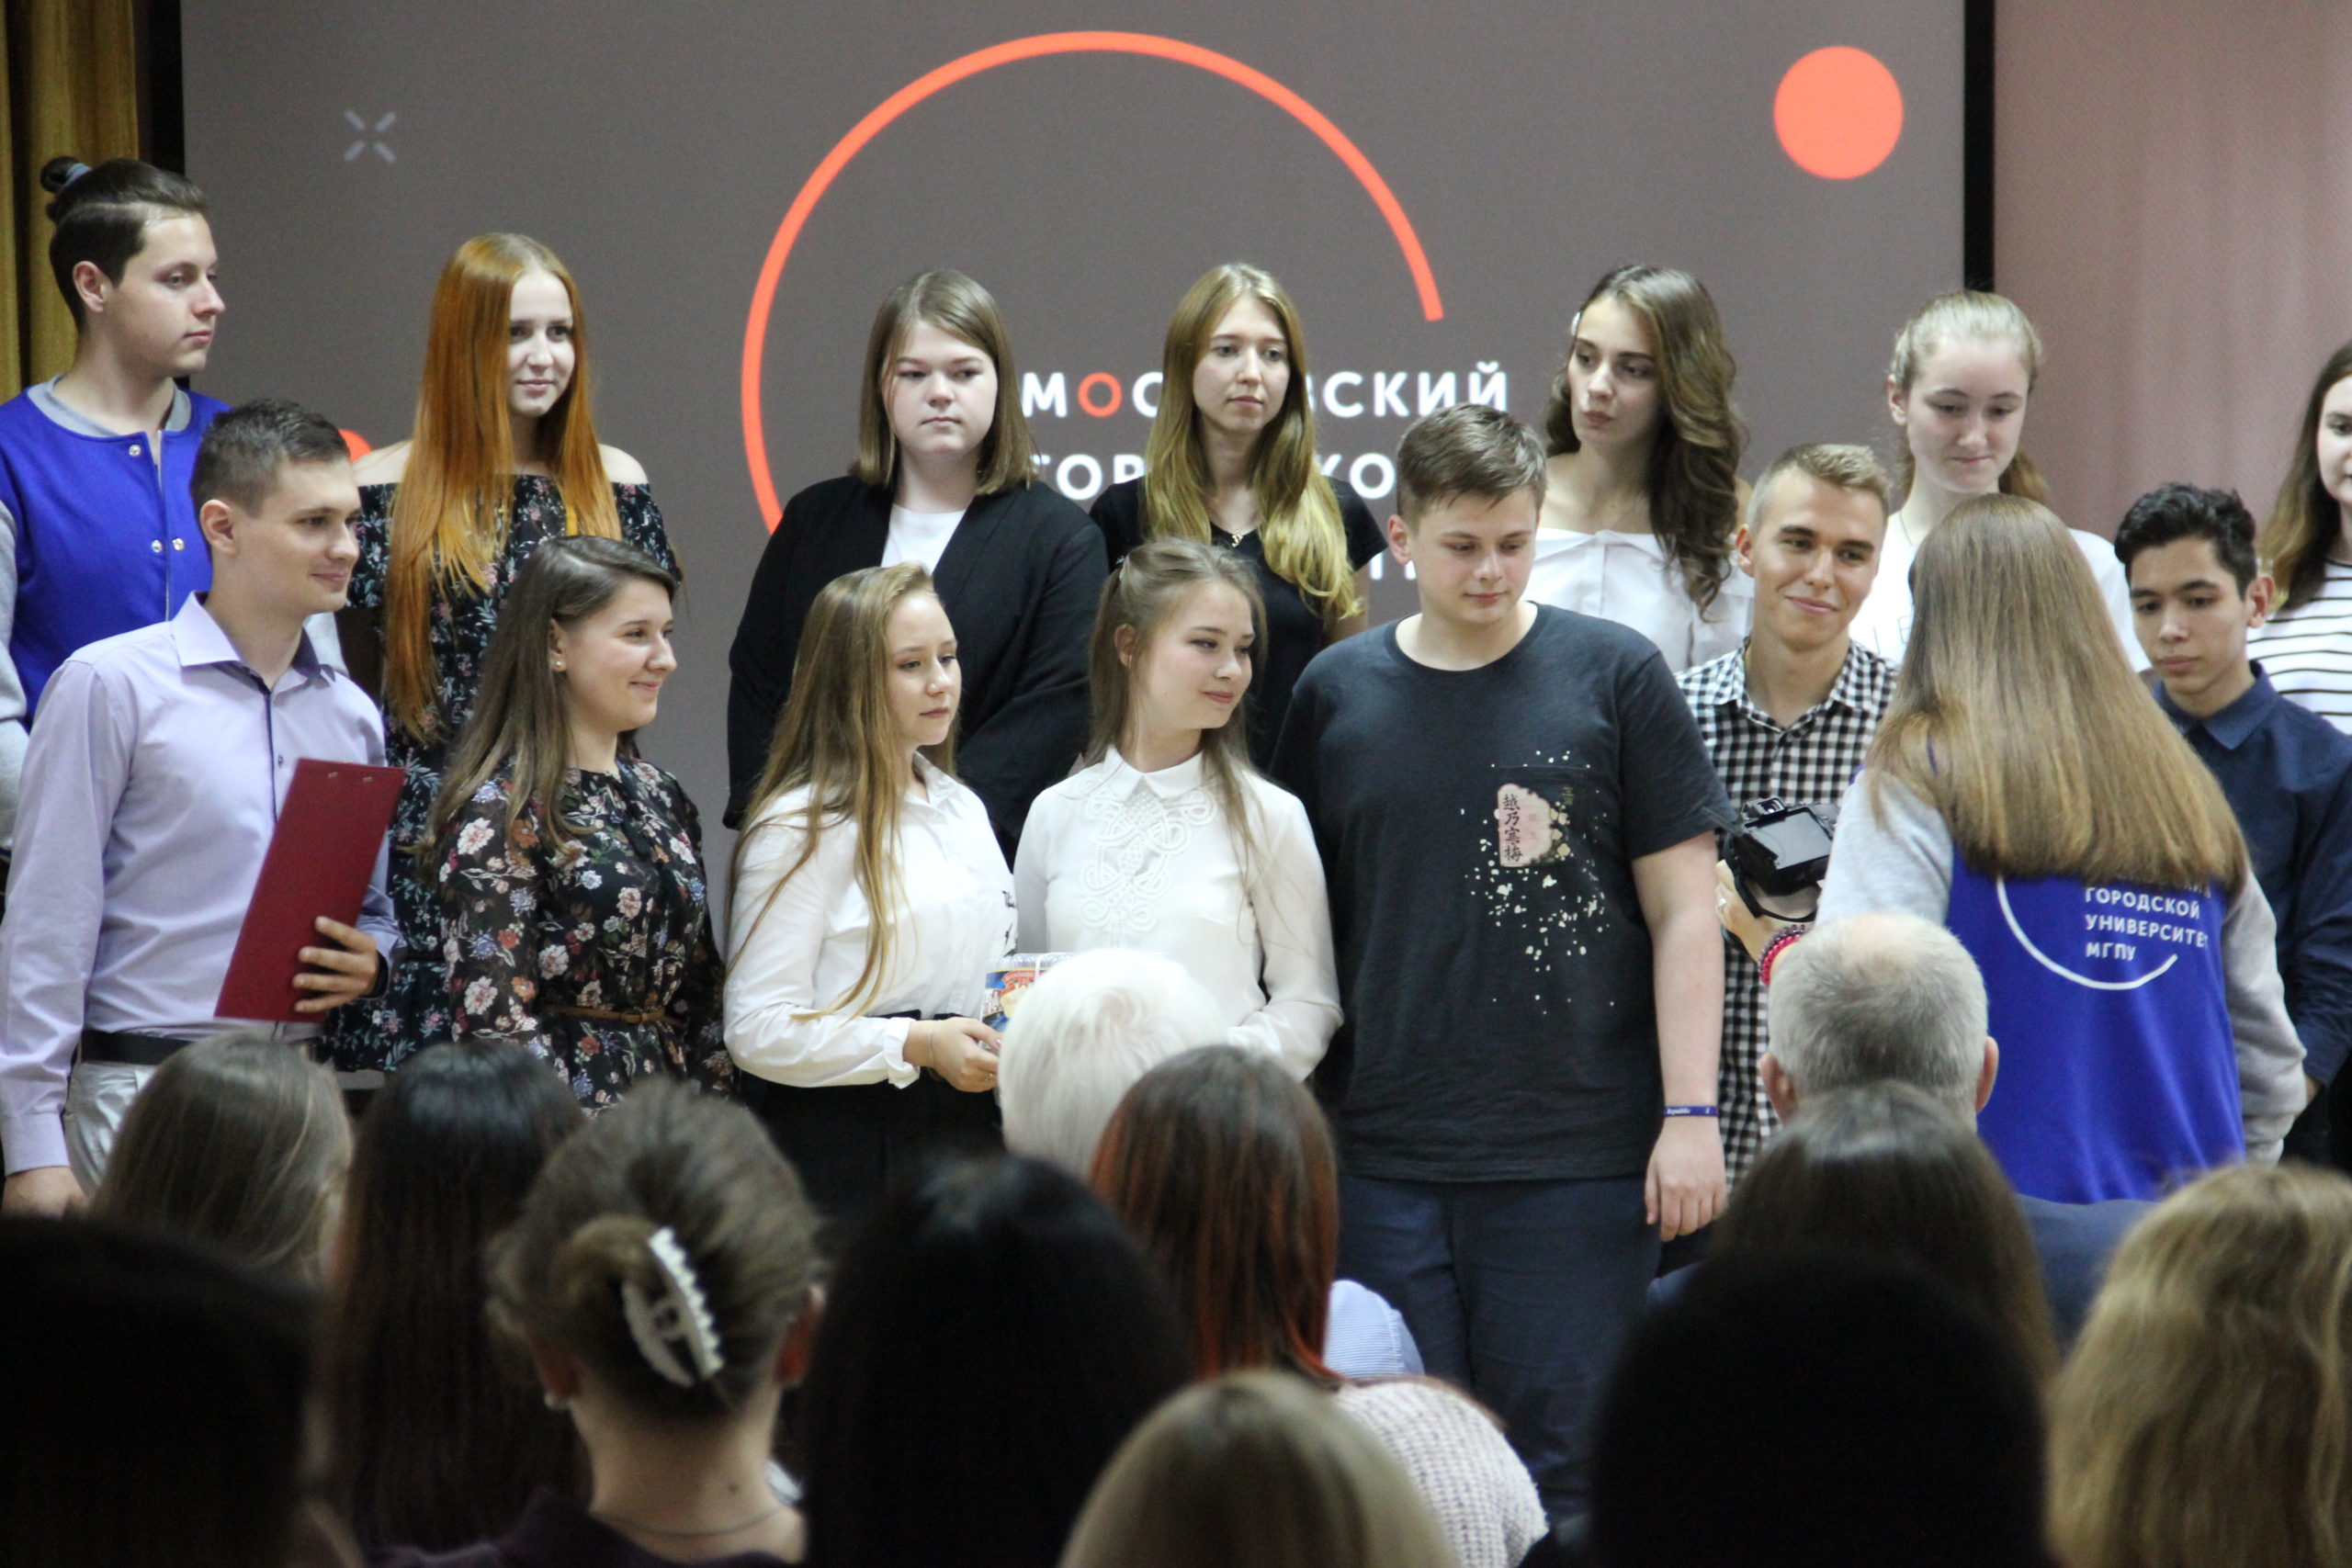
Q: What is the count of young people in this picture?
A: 15